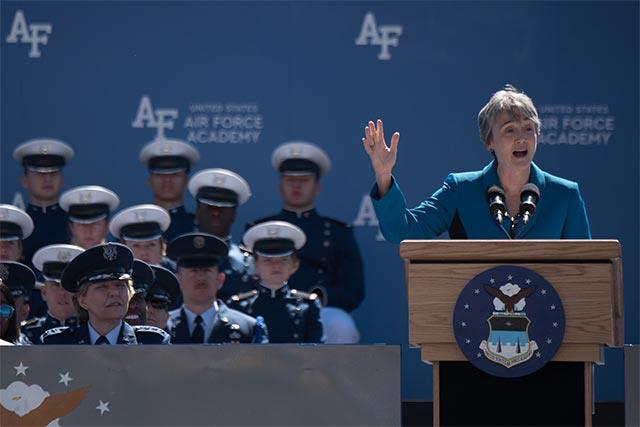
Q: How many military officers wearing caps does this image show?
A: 14